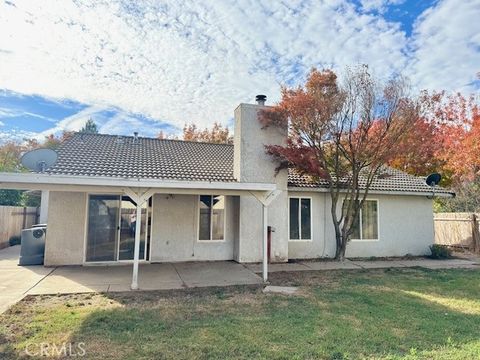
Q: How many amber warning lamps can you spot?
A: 0